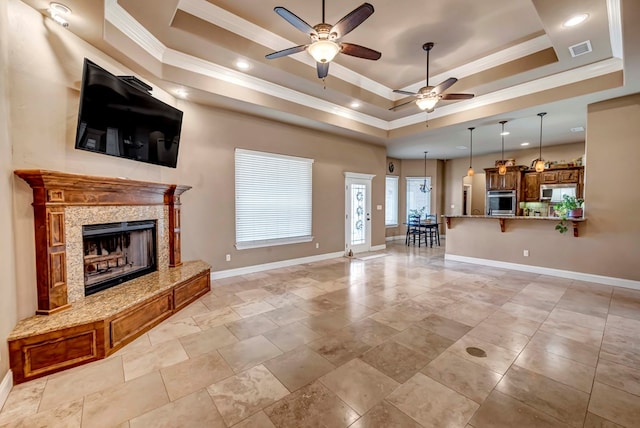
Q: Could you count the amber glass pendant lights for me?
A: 3